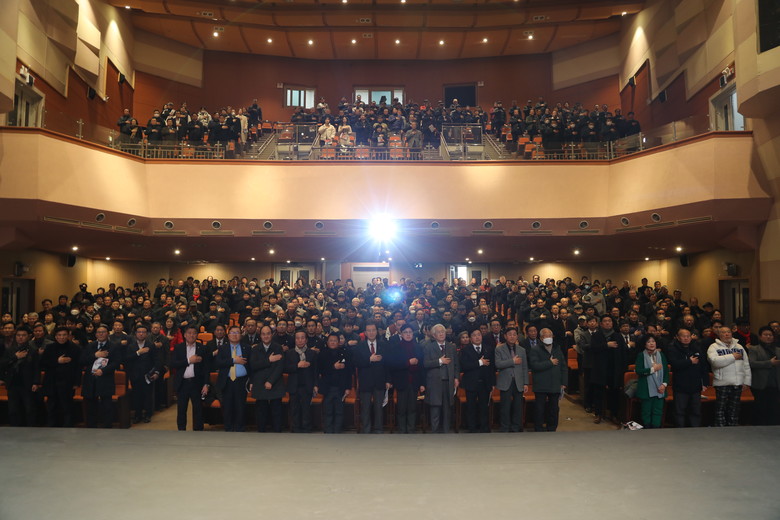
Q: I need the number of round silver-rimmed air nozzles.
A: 12